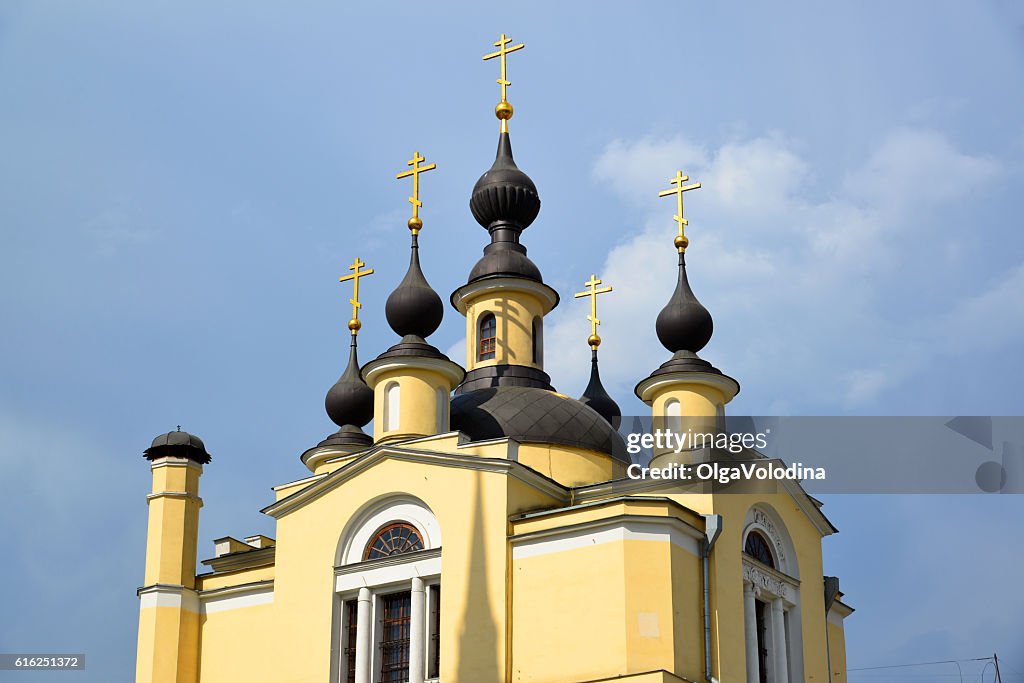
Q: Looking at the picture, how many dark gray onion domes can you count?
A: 5